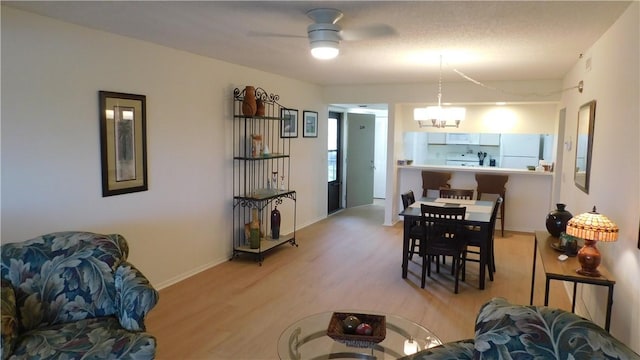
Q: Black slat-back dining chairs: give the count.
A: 4